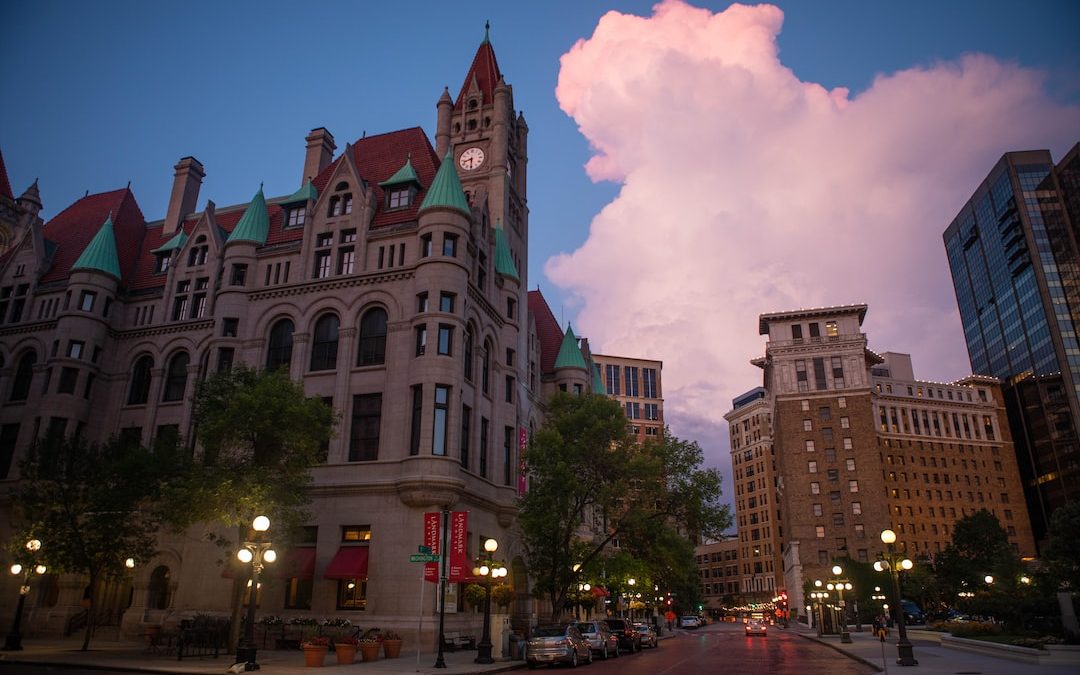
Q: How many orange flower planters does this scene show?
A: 4